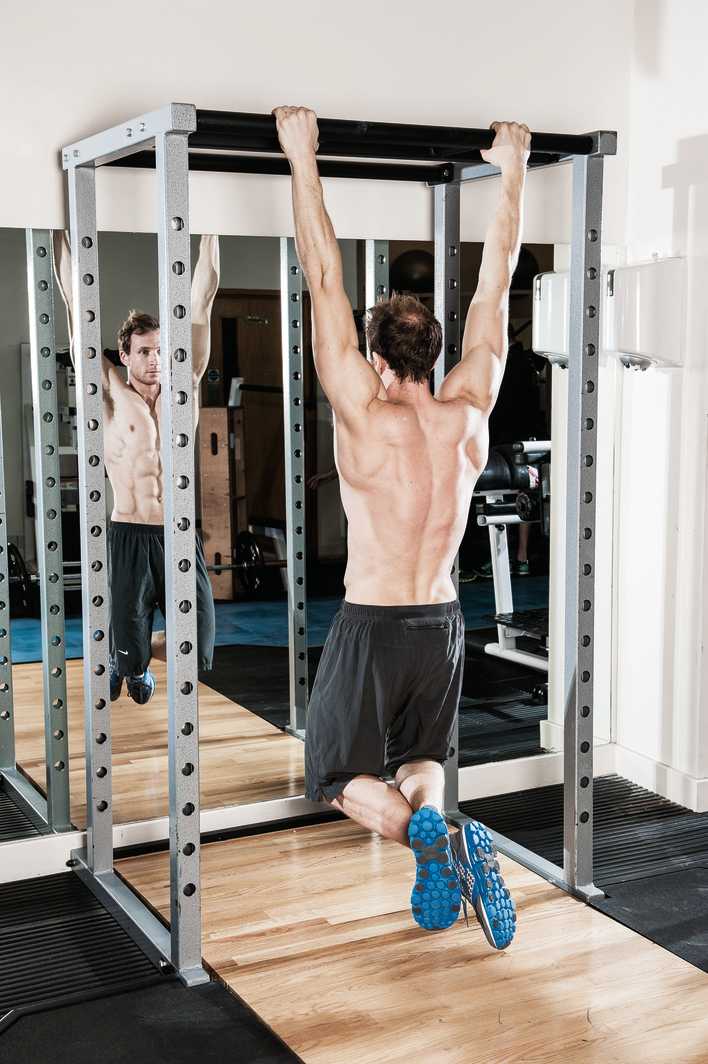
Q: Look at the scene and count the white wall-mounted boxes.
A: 2